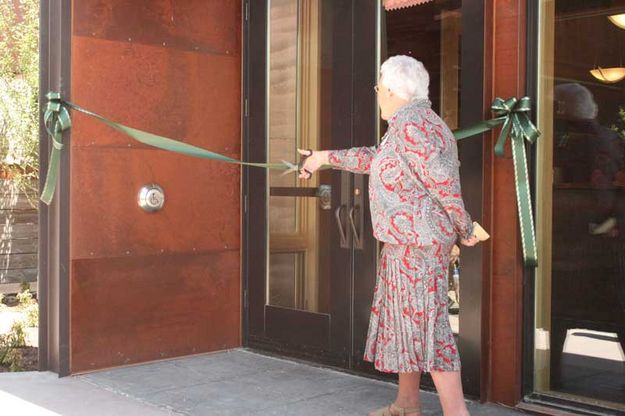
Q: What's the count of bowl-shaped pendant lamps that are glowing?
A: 2